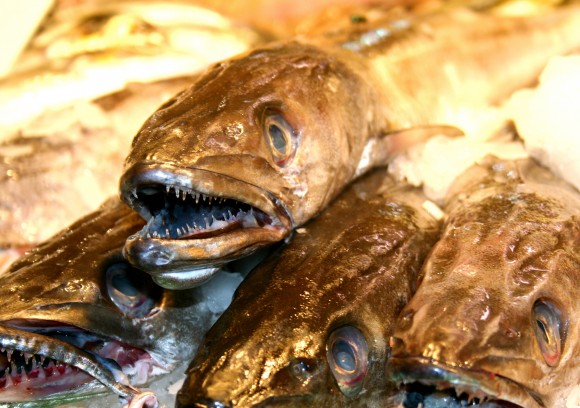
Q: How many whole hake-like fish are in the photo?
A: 4